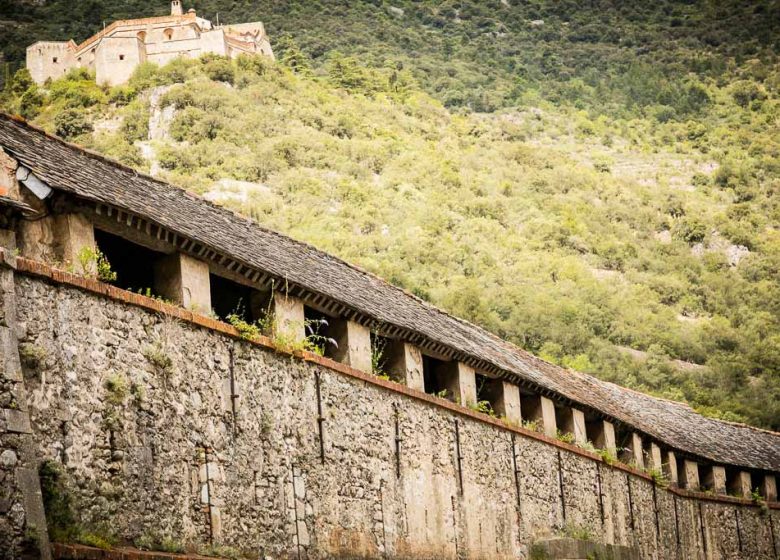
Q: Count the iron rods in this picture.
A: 13